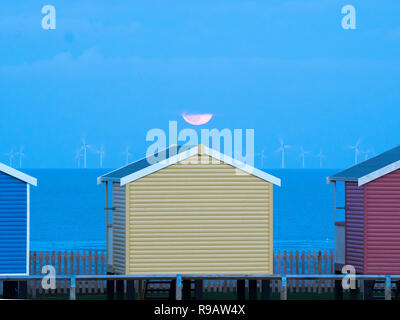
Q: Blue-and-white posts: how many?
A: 4